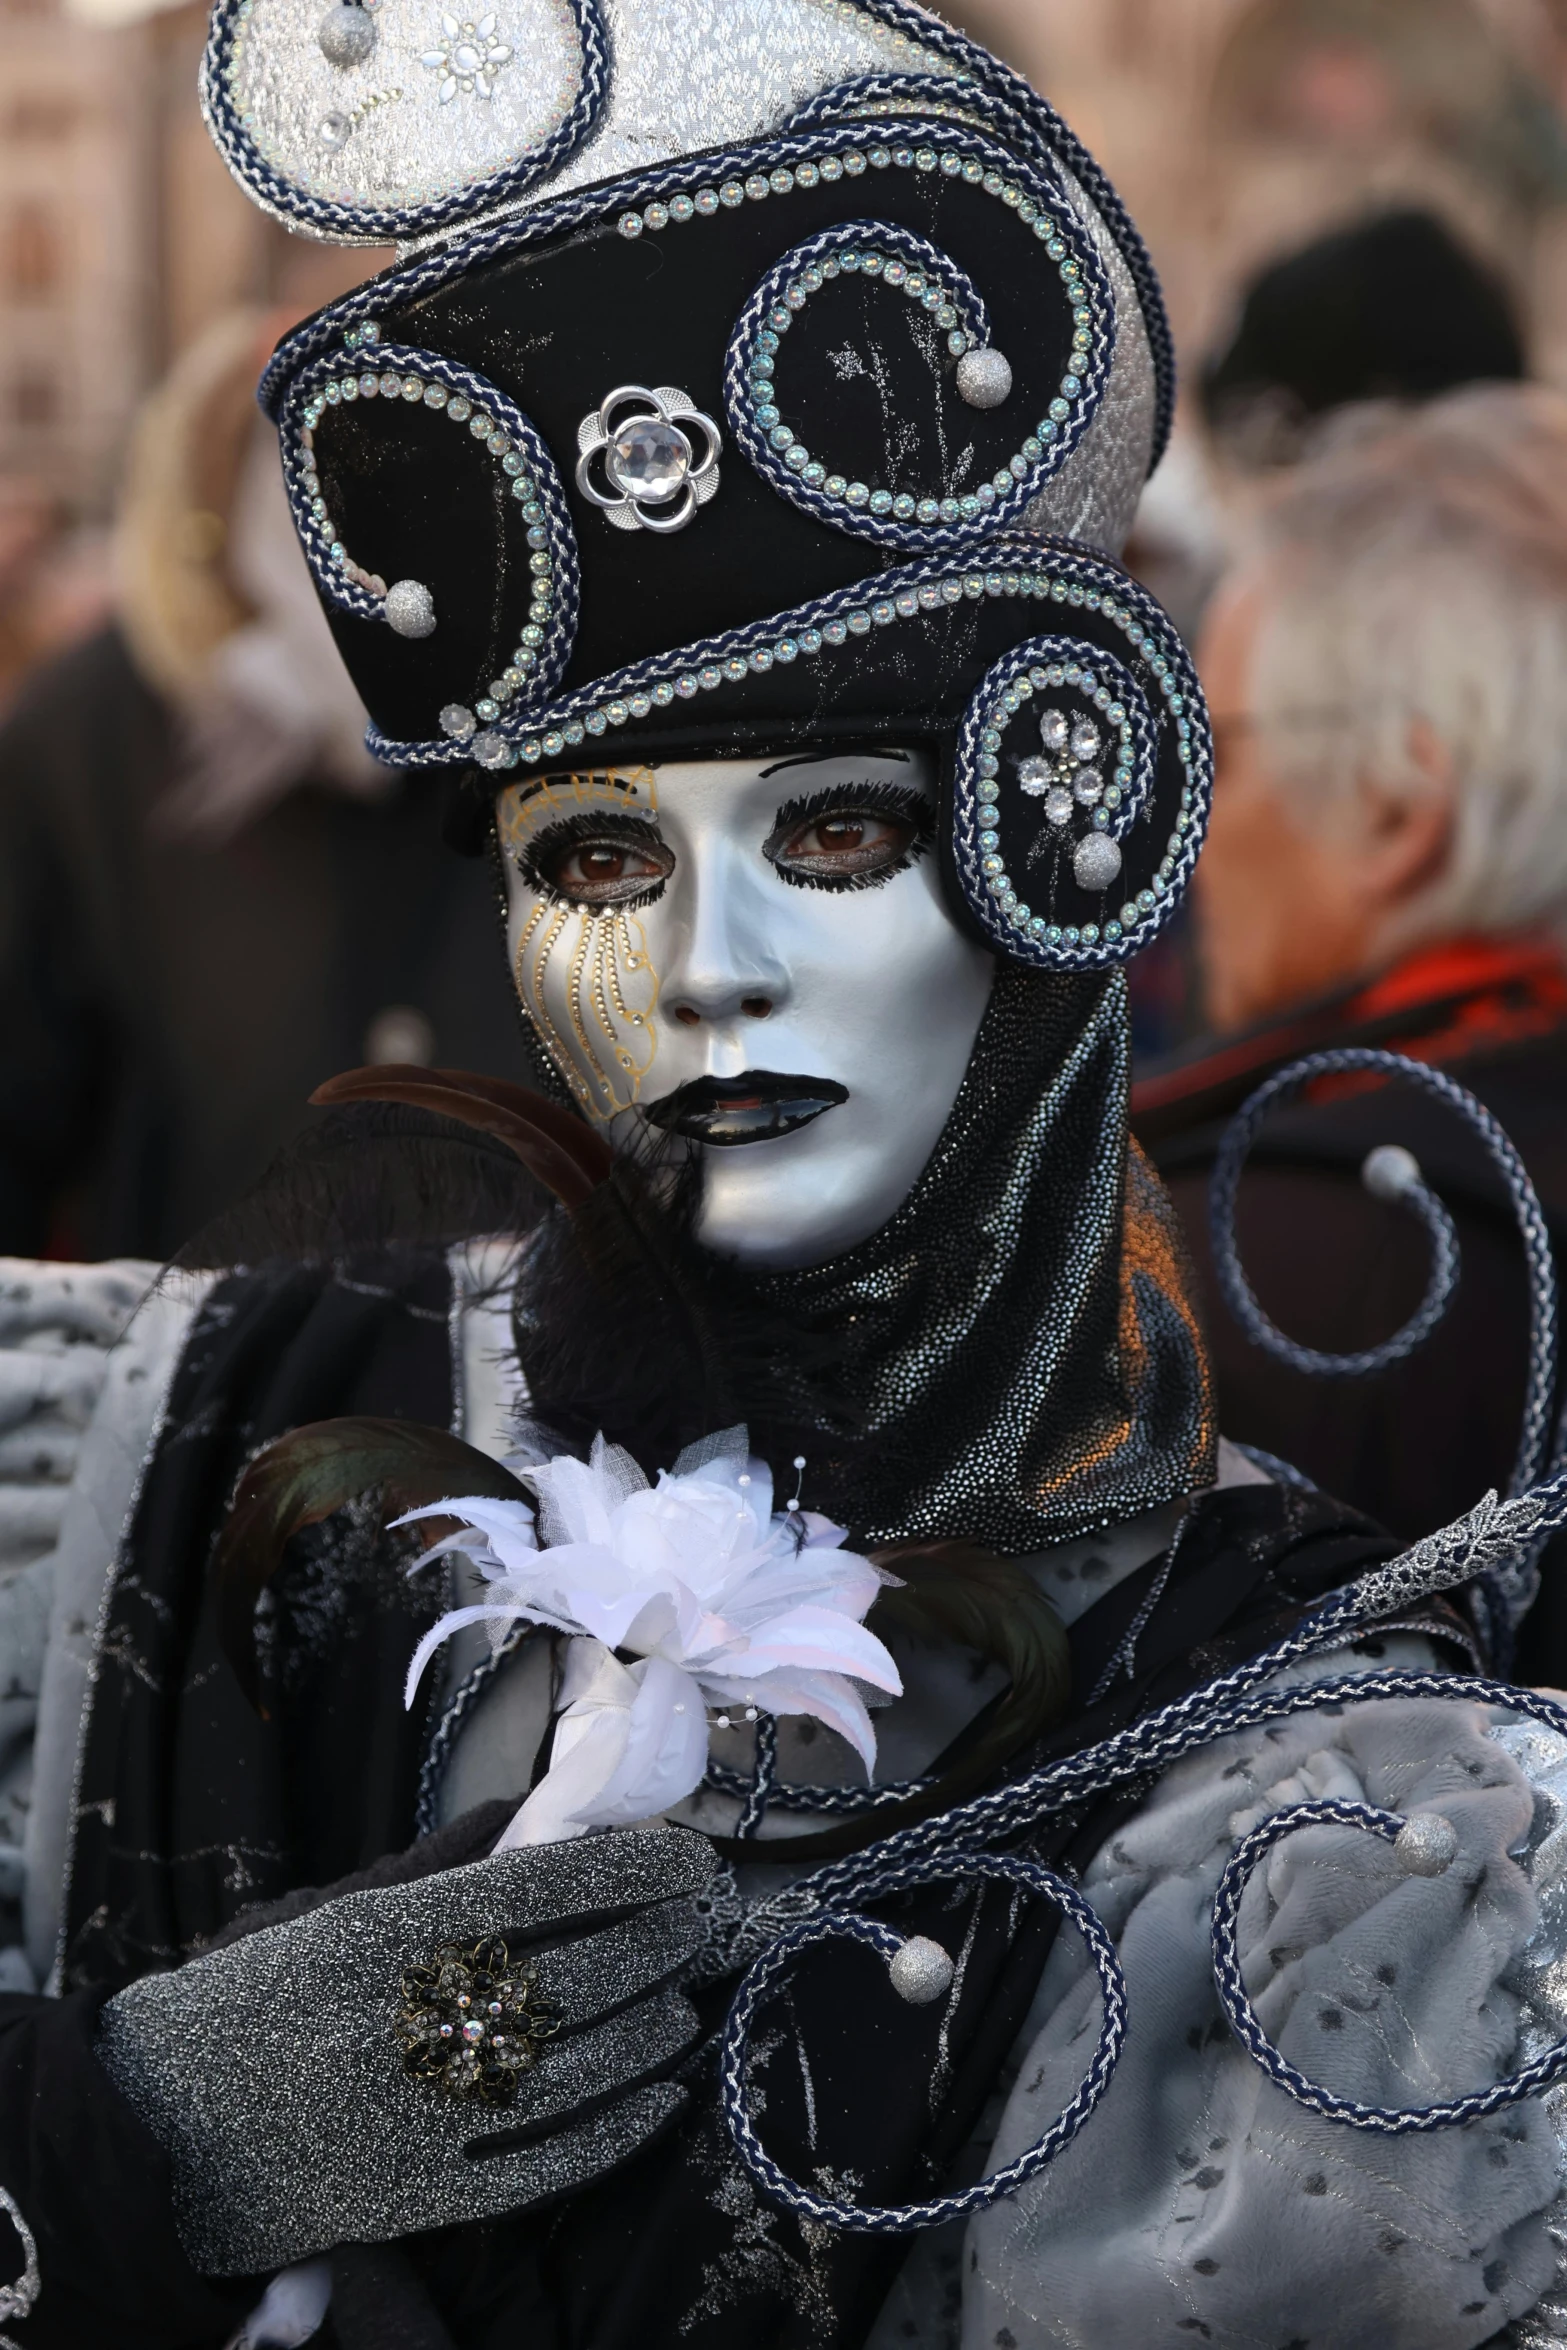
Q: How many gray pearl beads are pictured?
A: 7